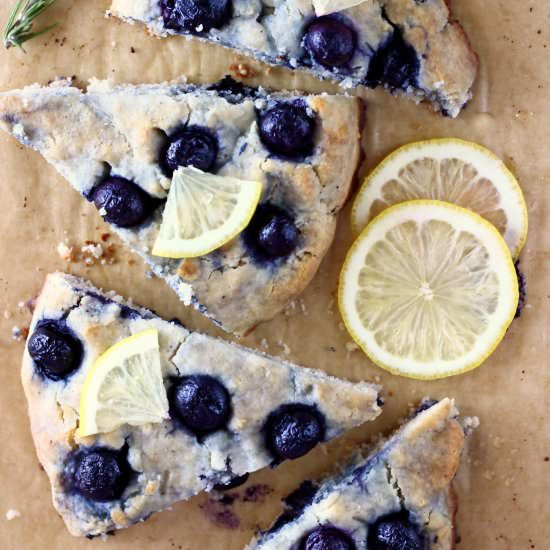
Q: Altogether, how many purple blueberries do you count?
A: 13